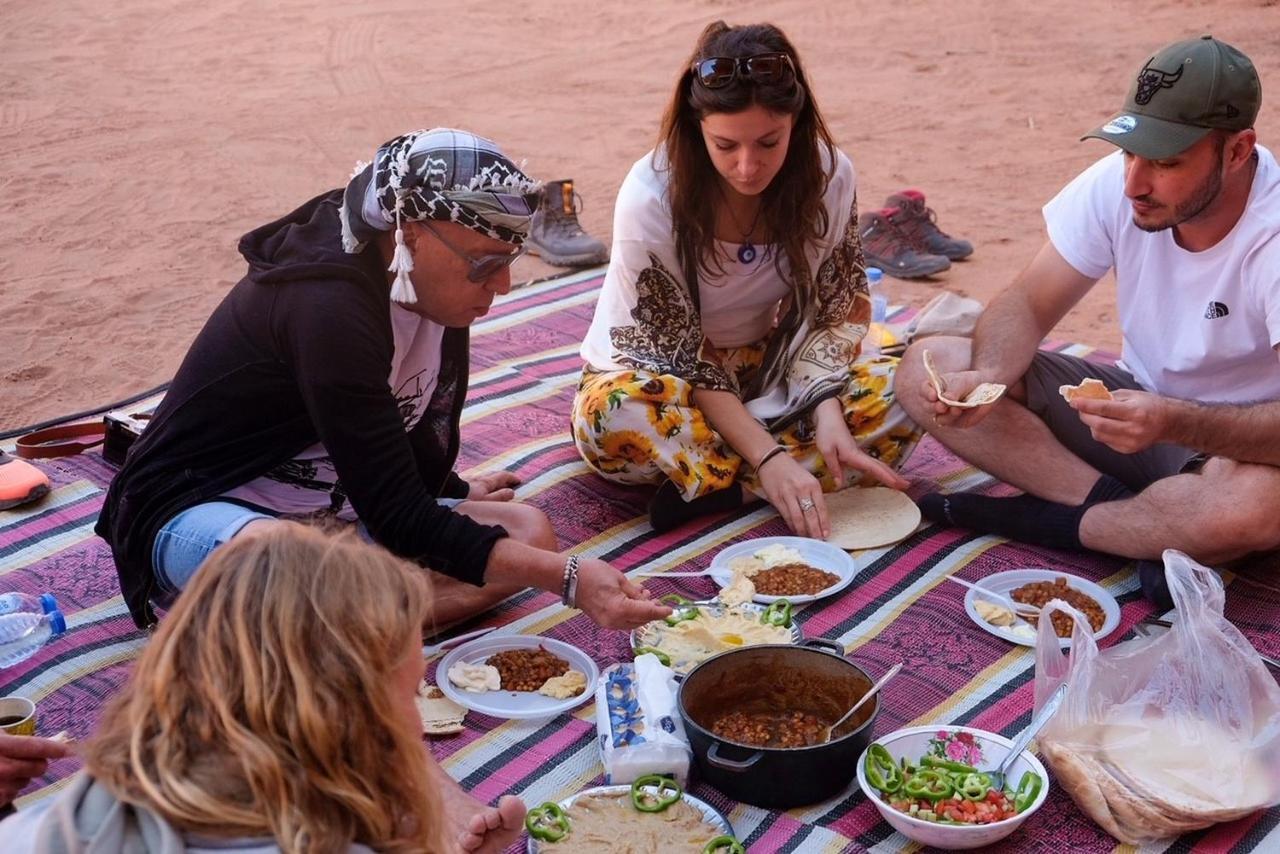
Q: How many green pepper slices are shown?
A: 11